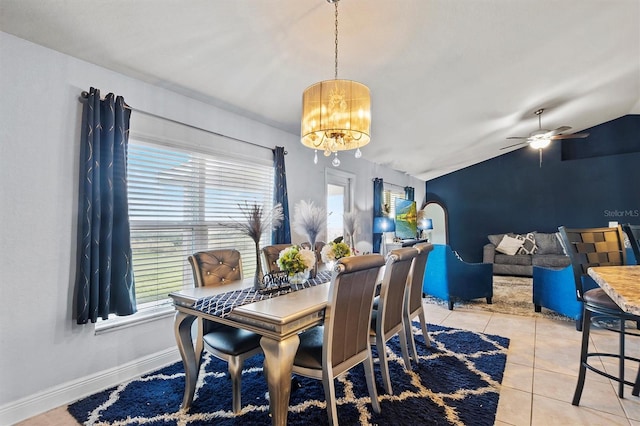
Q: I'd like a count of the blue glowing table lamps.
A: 2